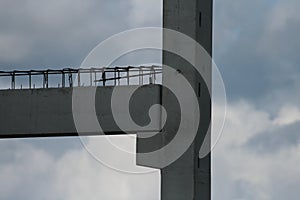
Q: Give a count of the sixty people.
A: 0